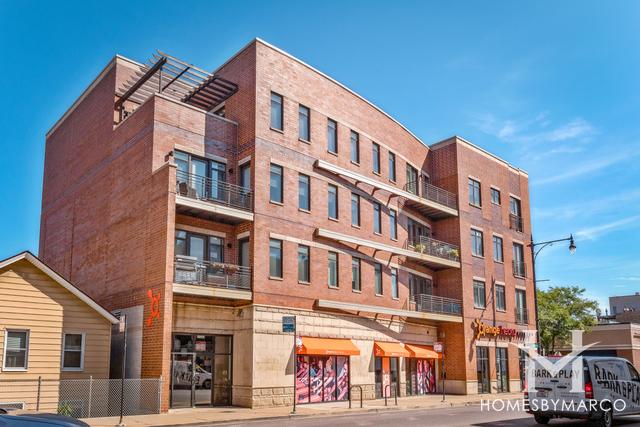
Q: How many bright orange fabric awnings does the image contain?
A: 3